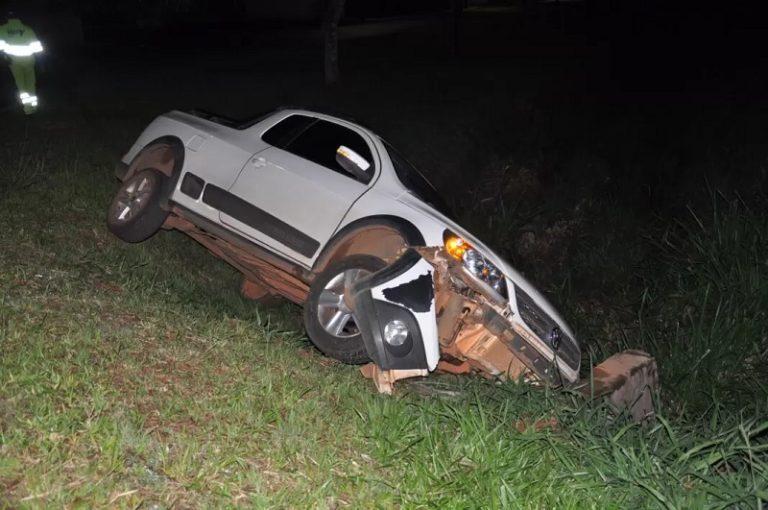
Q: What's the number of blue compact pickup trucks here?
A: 0